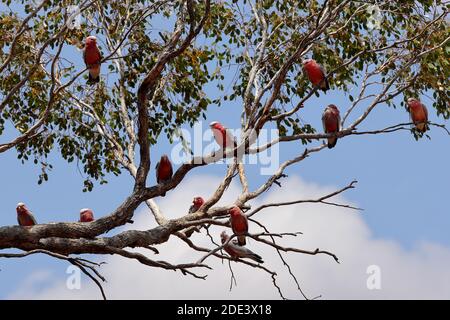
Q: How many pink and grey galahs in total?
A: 11